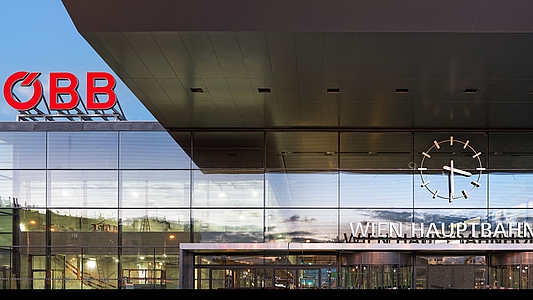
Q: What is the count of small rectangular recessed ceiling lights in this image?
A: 5